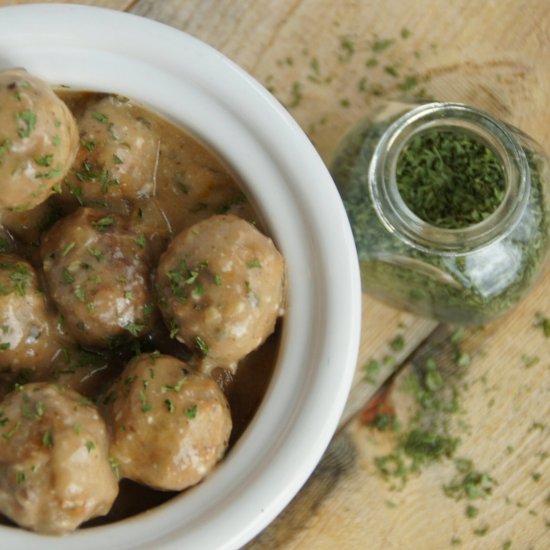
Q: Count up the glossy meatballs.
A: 7